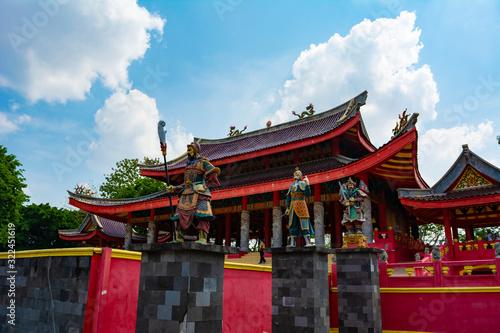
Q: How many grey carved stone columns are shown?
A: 6